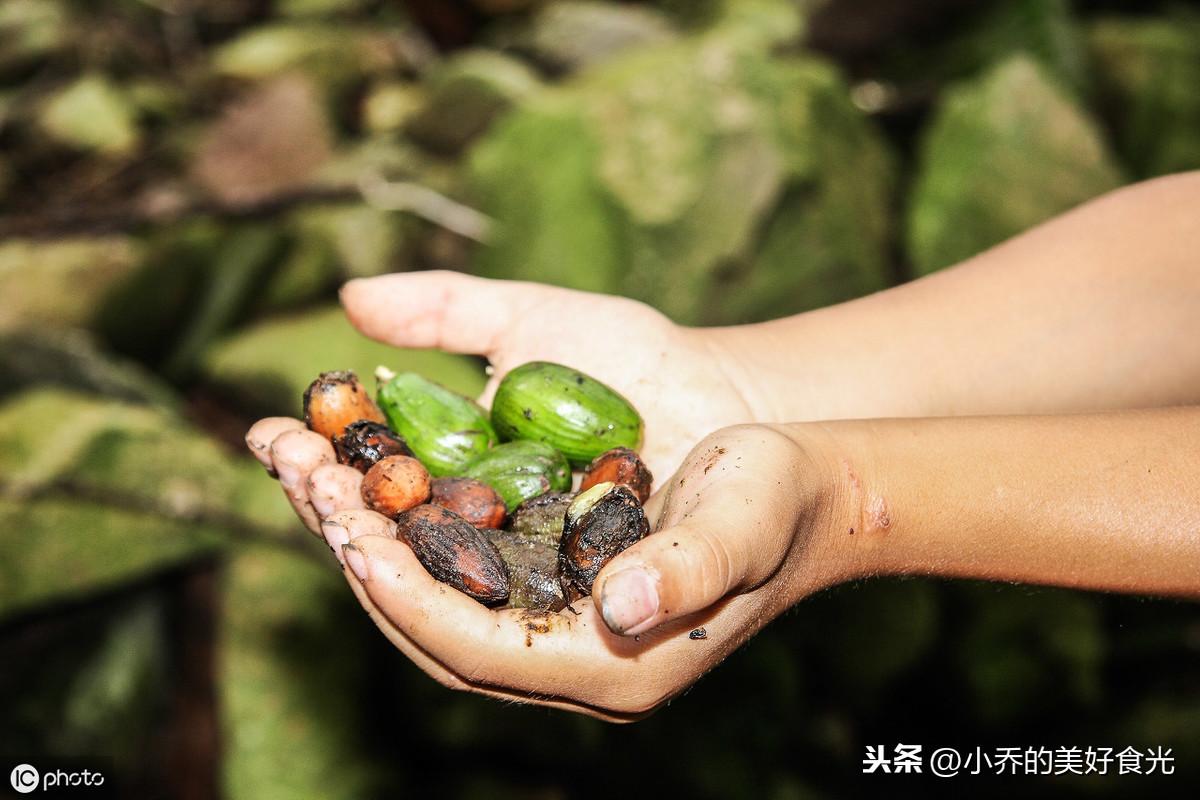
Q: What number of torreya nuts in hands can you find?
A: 12